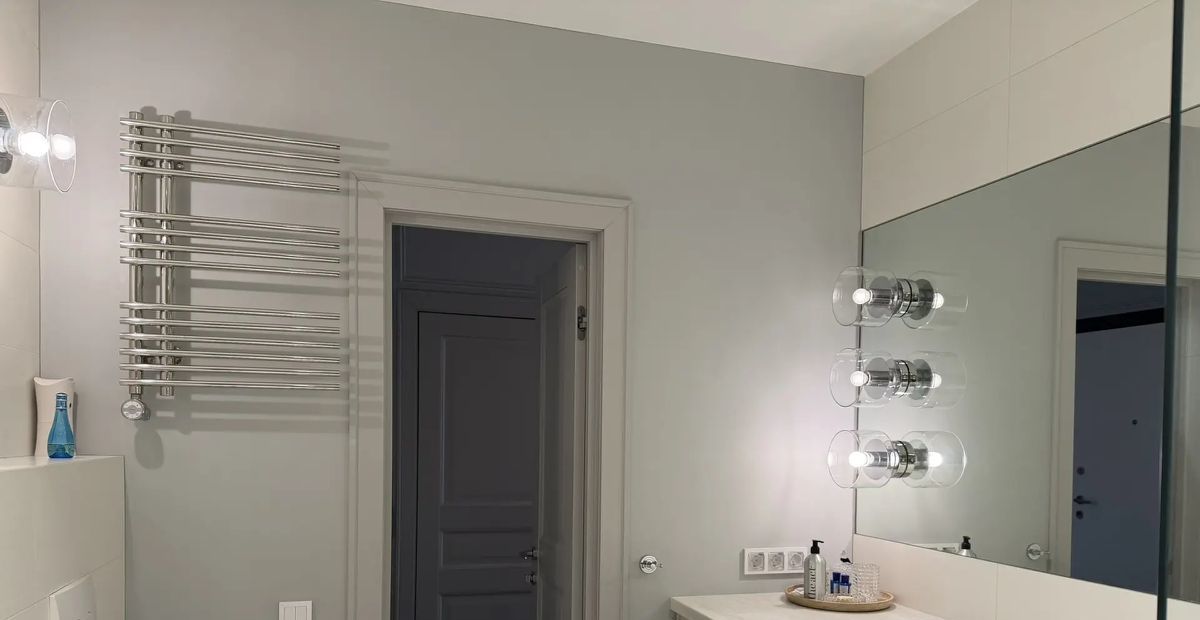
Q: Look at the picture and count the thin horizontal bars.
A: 14